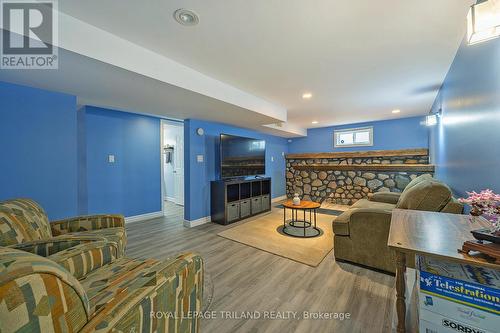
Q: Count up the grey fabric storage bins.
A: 4